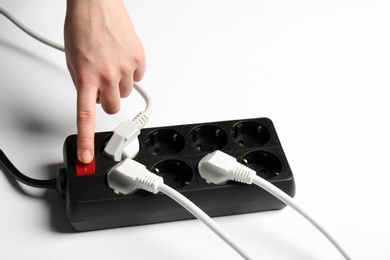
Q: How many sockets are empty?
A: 5